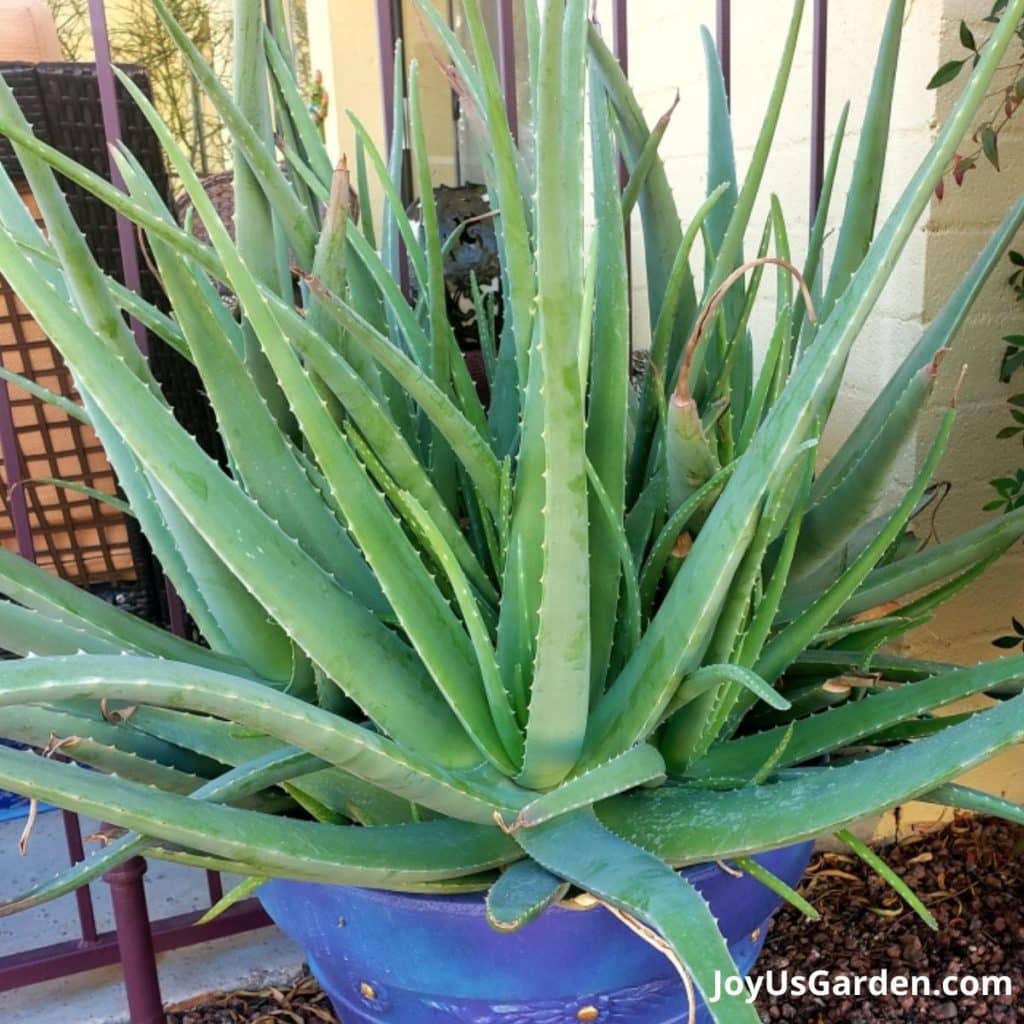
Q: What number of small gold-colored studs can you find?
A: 3